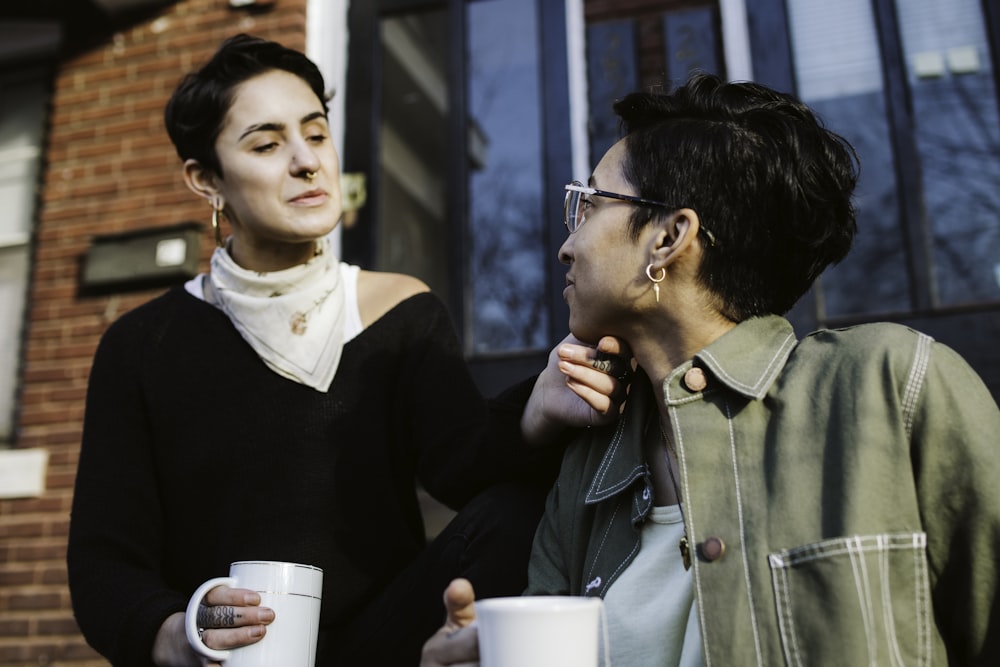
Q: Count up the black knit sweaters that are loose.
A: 1